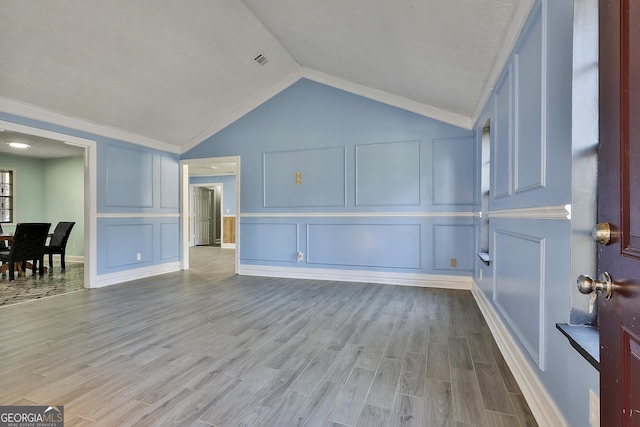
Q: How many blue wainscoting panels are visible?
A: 13